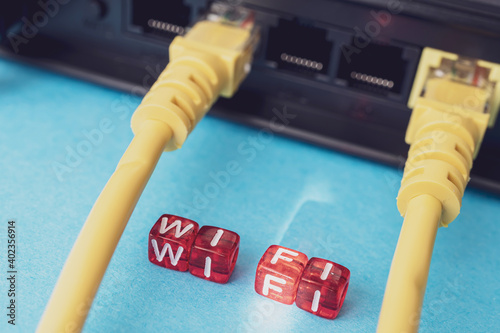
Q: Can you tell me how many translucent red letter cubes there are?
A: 4